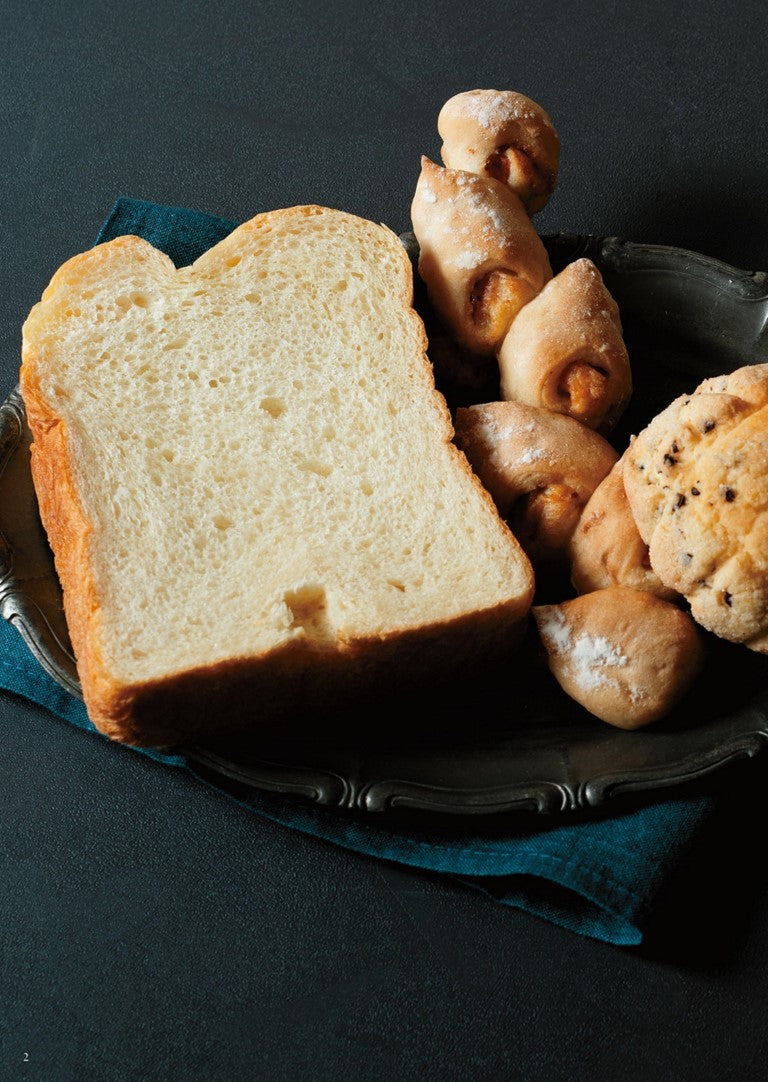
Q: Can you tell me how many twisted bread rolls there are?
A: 6